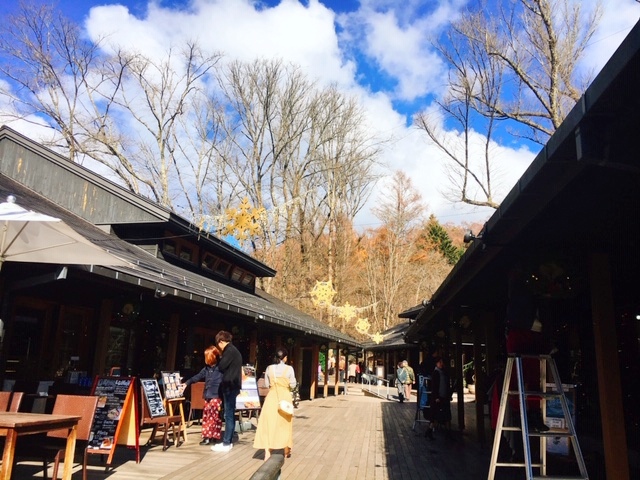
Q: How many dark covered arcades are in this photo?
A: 2